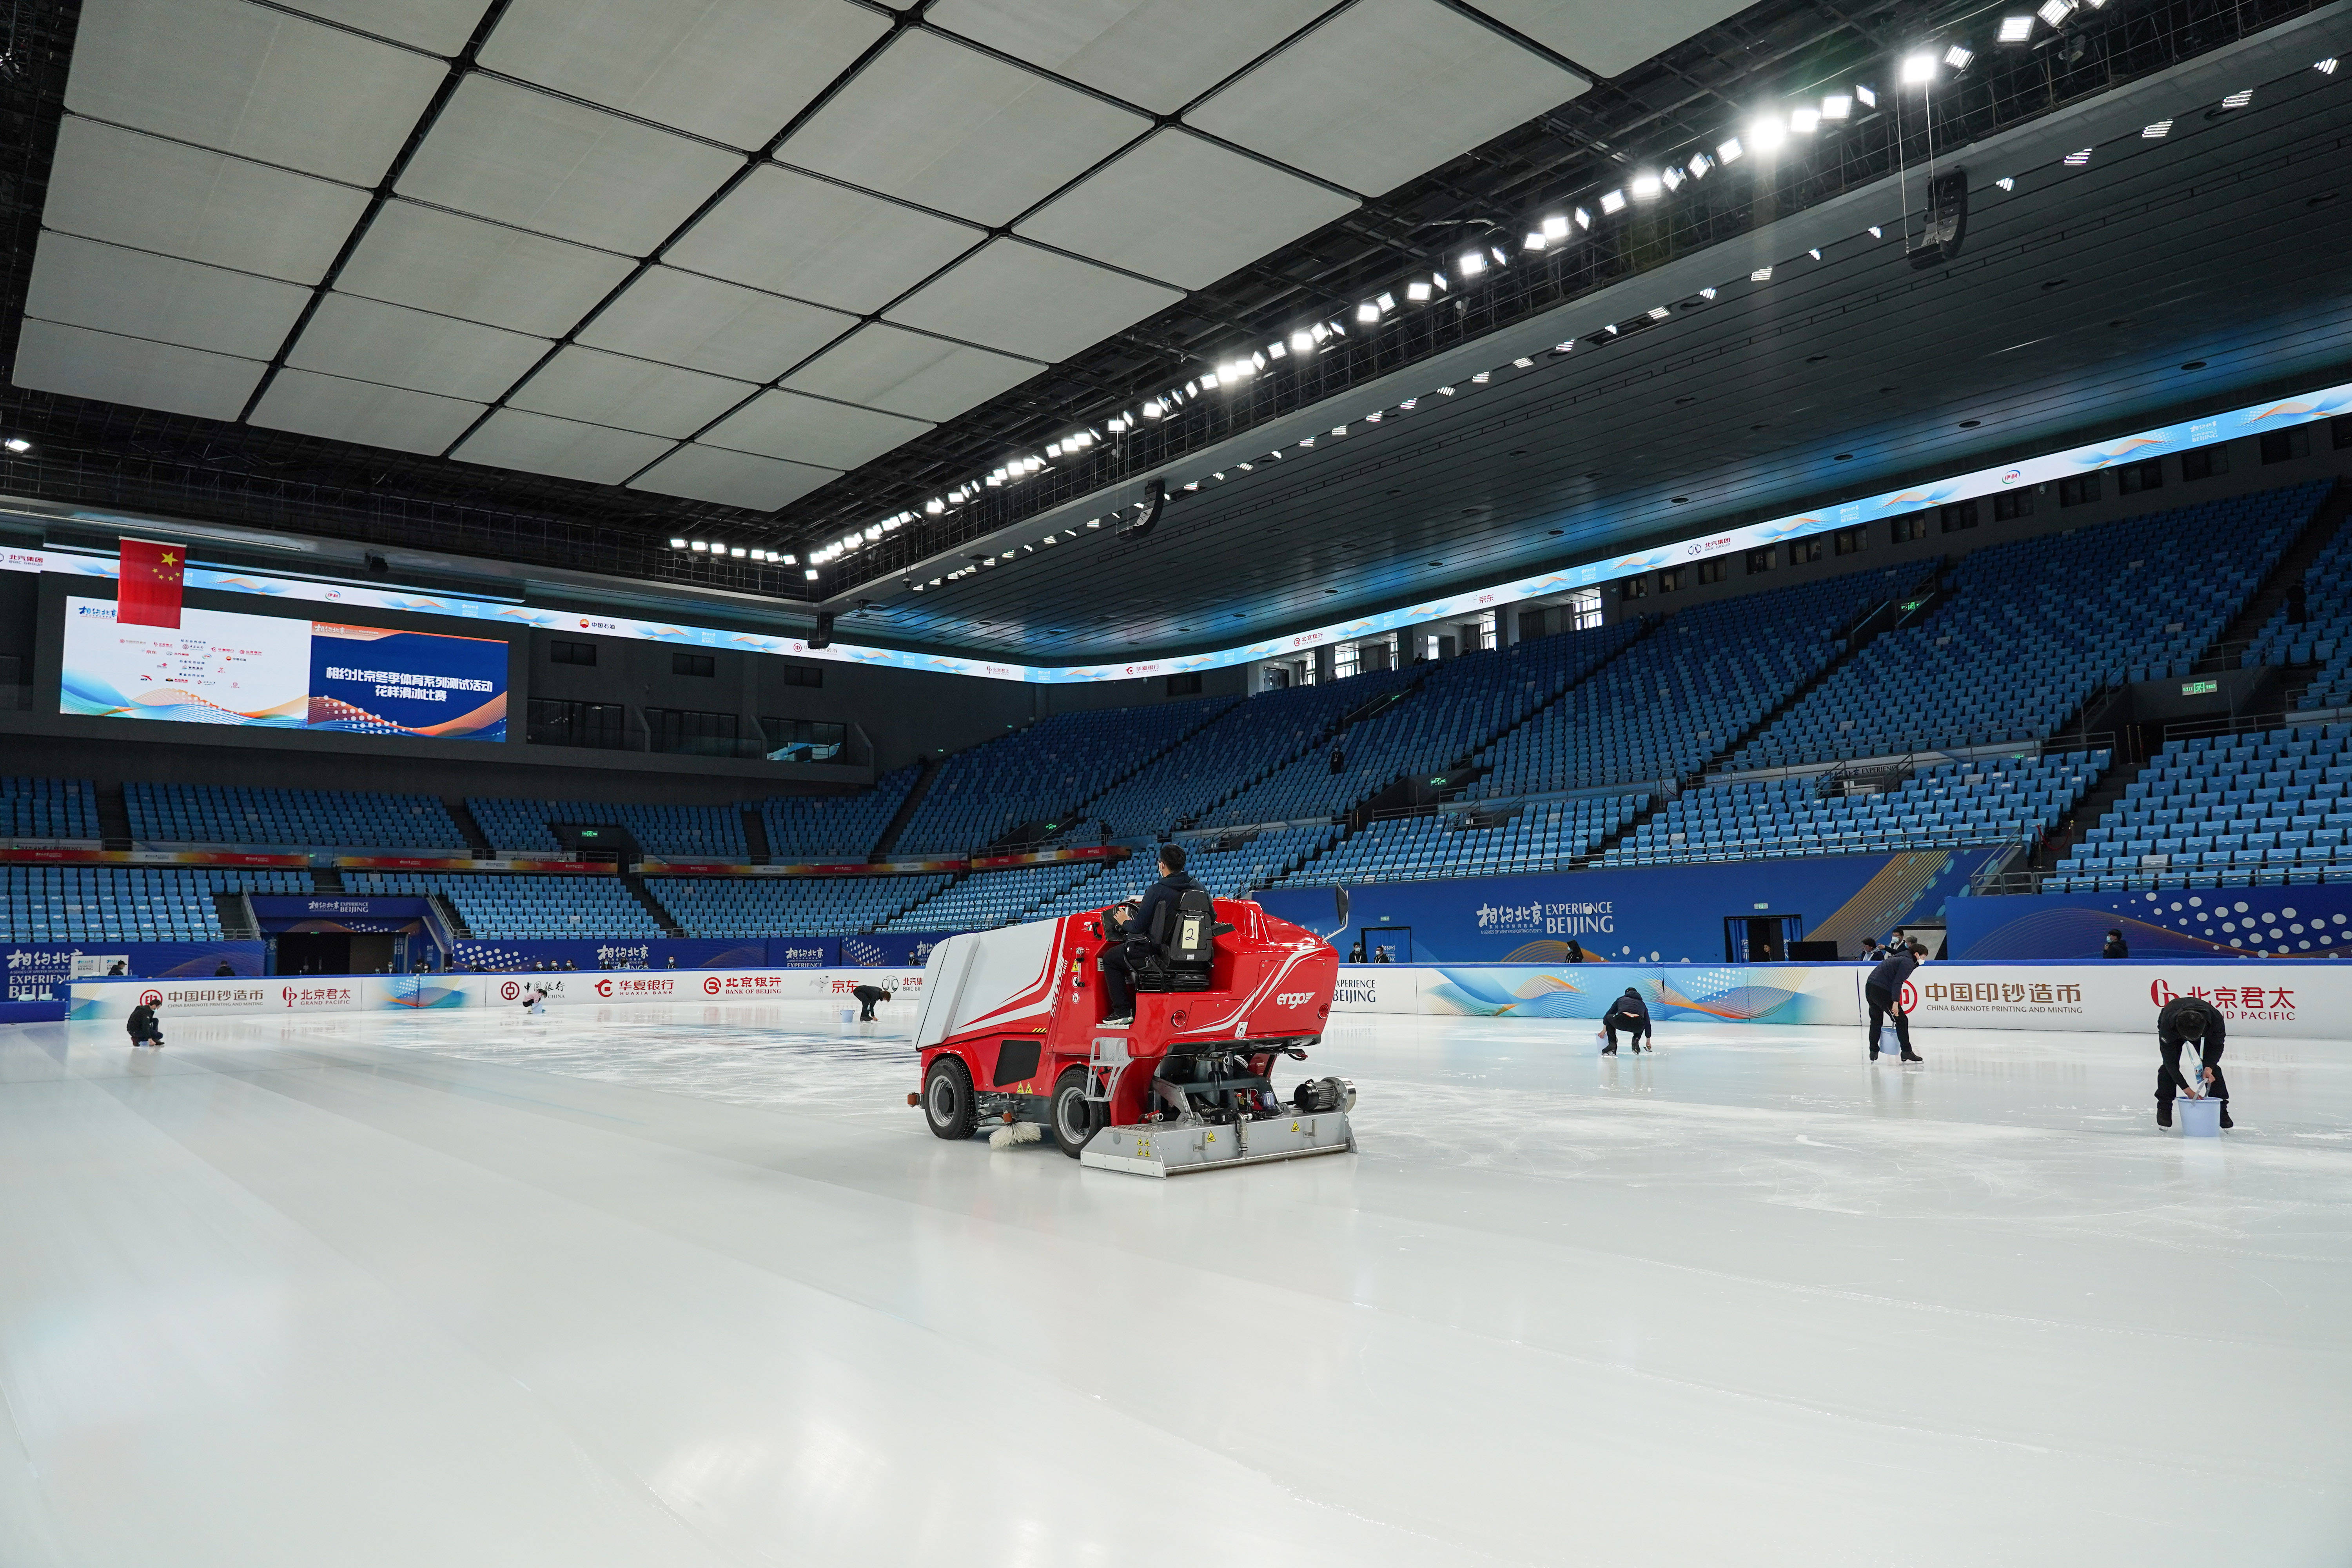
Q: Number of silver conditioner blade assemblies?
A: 1